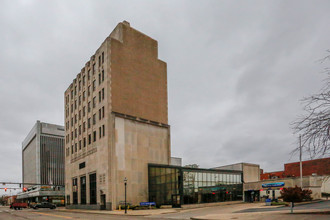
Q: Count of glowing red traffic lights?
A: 2